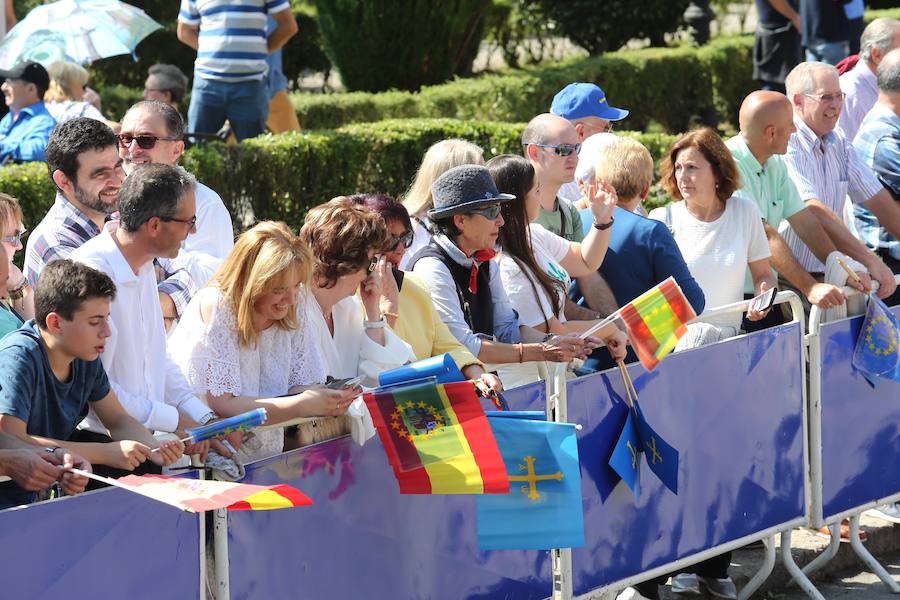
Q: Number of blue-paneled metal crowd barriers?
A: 4